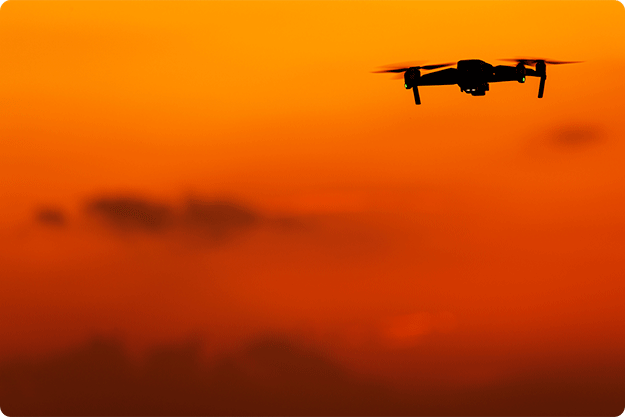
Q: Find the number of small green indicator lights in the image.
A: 2